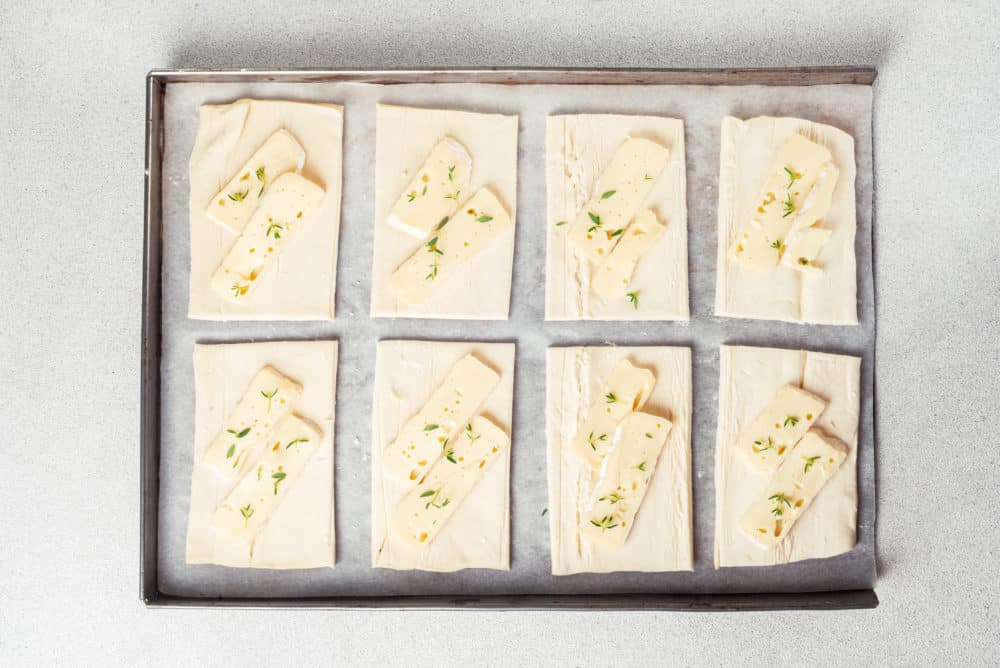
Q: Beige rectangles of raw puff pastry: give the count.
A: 8